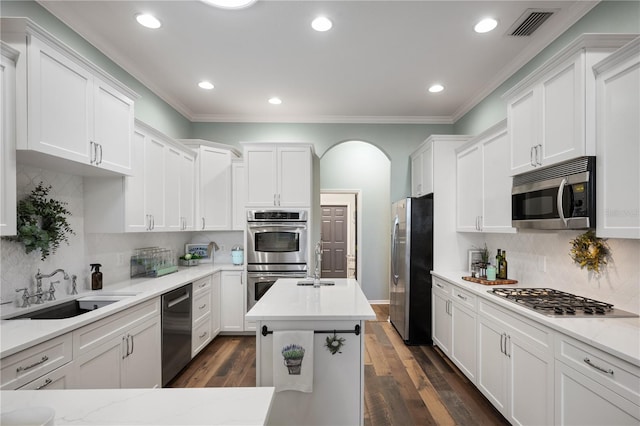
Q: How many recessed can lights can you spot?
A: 6